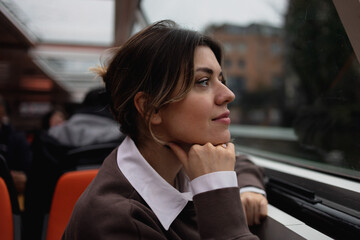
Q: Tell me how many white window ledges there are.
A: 2